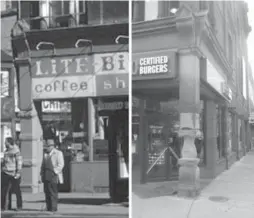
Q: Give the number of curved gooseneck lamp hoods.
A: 3